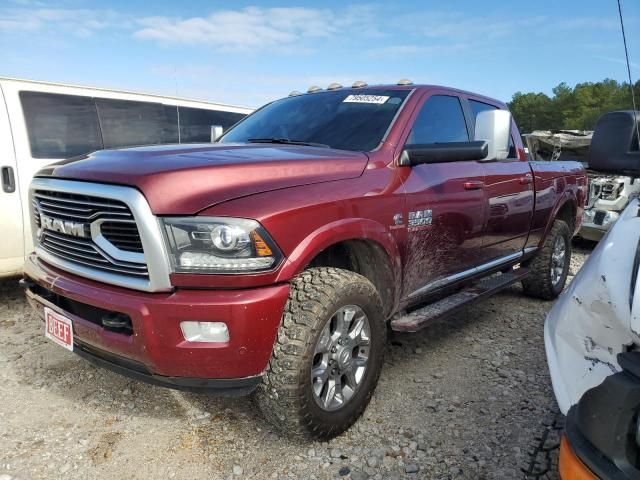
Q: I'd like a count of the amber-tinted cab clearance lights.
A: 5